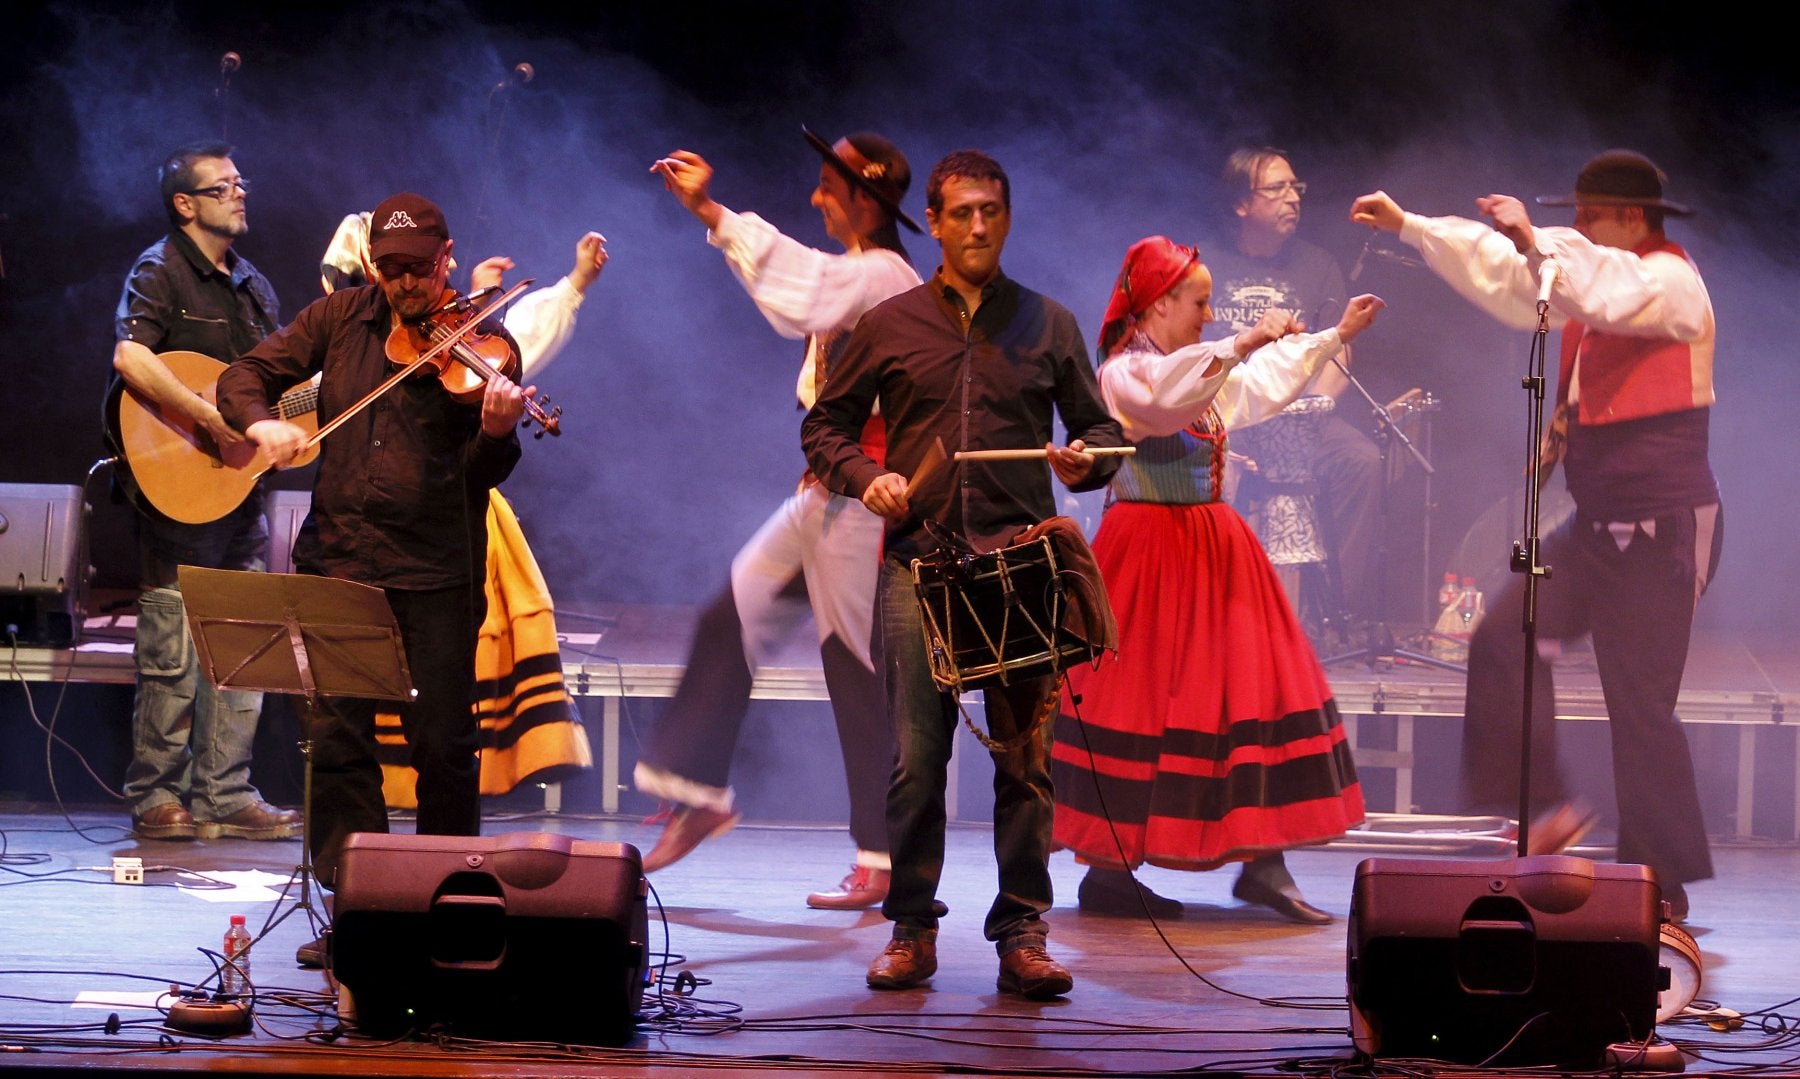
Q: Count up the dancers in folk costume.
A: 4